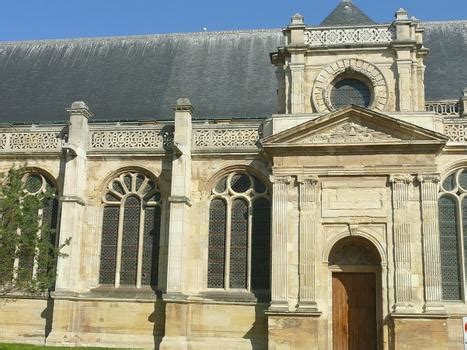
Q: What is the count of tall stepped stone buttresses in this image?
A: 2